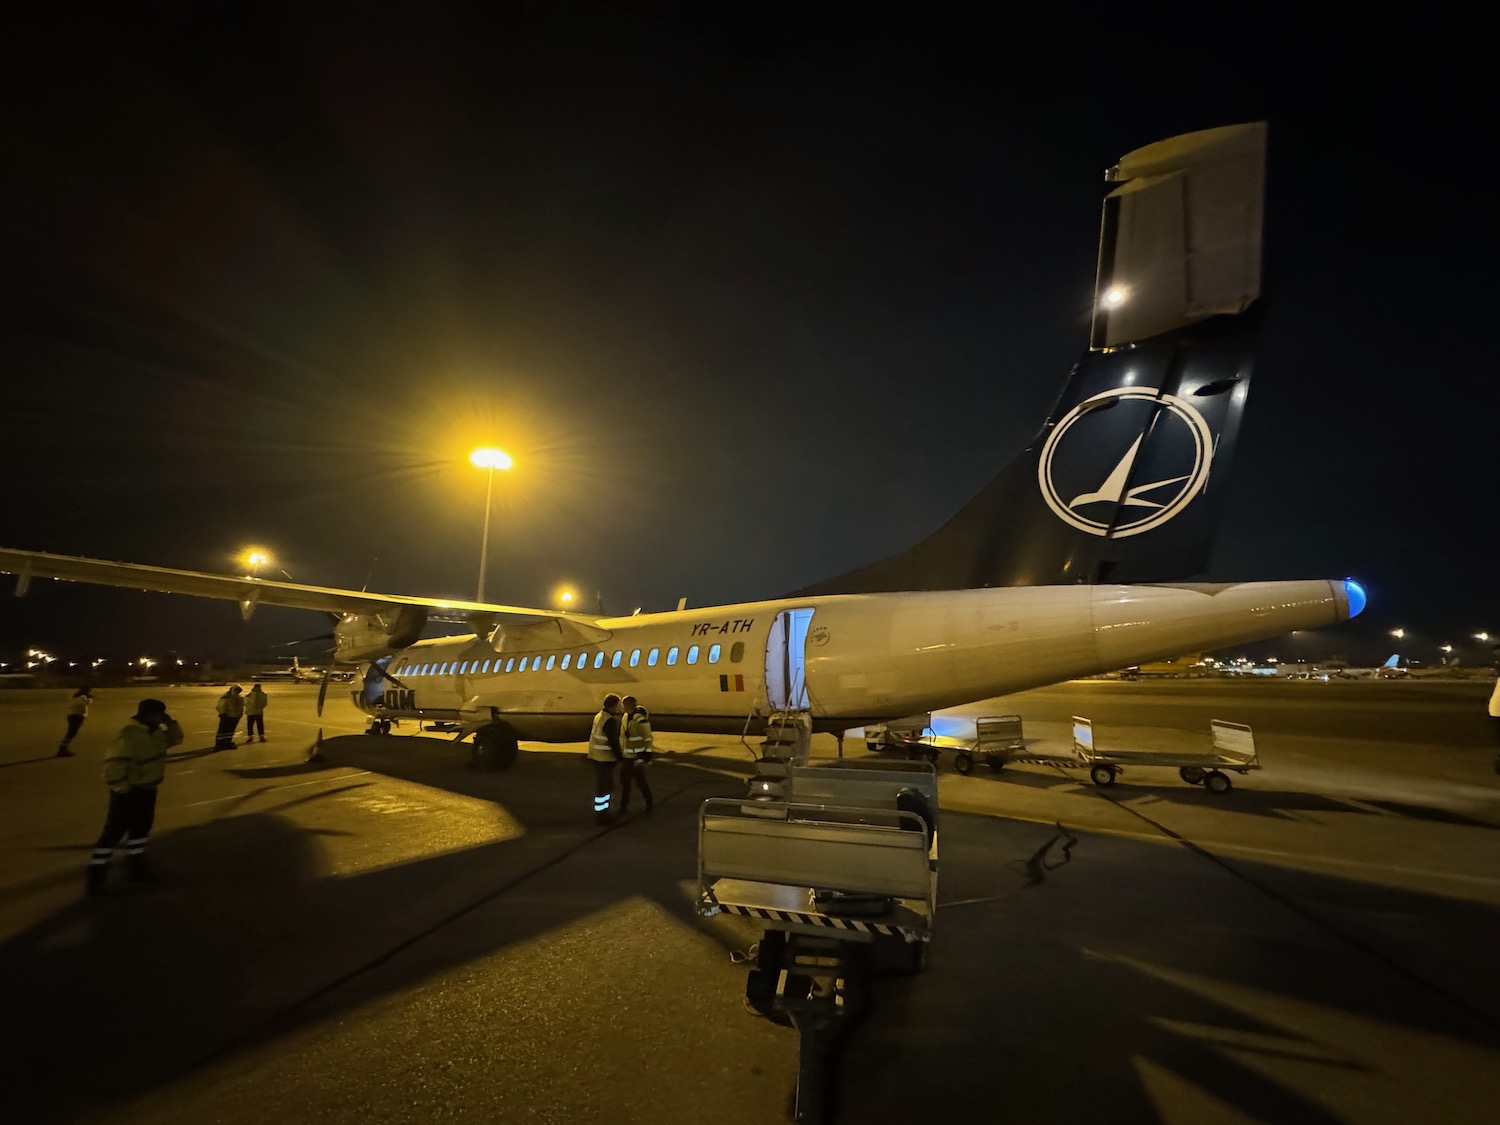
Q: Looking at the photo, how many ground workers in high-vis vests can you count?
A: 6